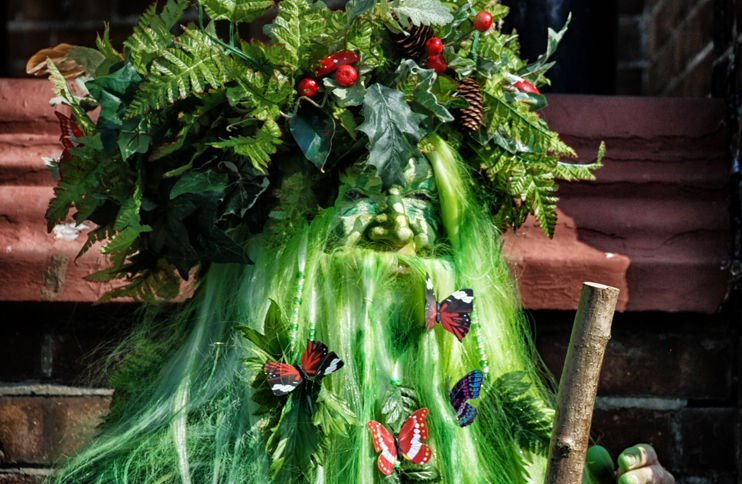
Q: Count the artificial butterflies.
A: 5